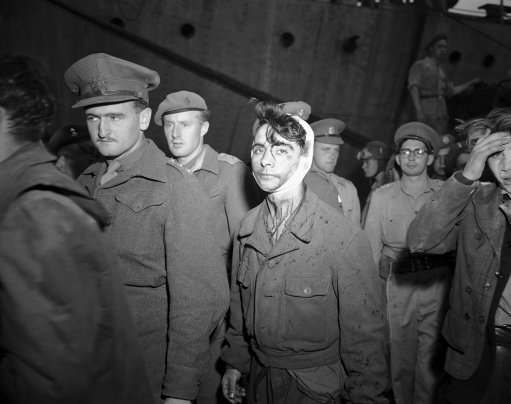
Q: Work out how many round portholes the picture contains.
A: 6